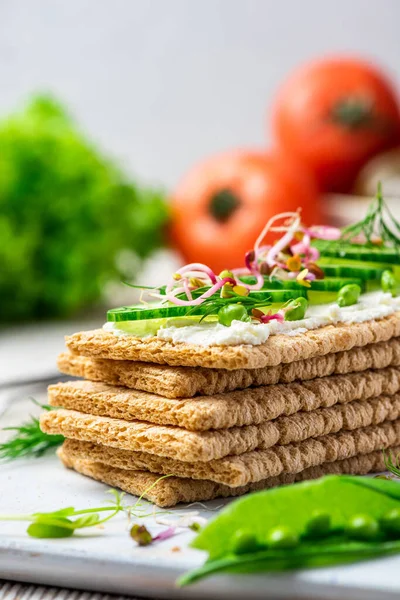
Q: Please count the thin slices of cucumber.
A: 5